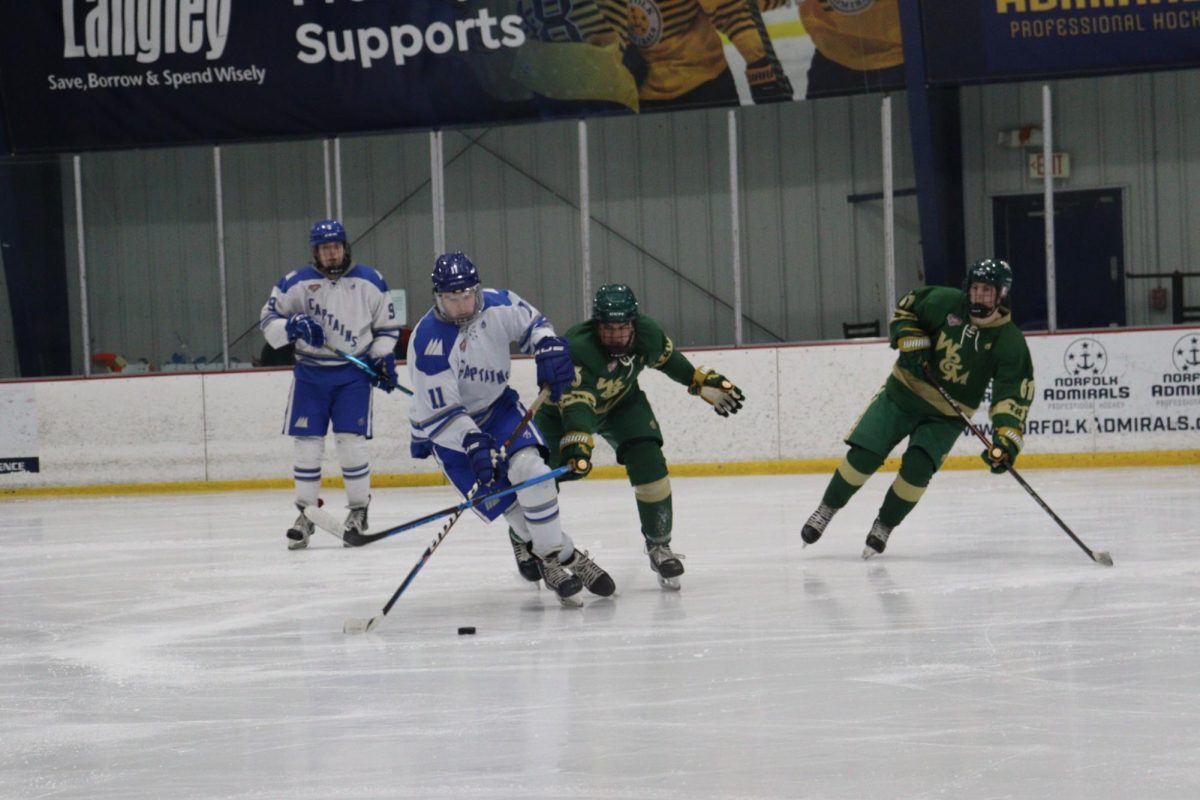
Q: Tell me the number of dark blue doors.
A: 1